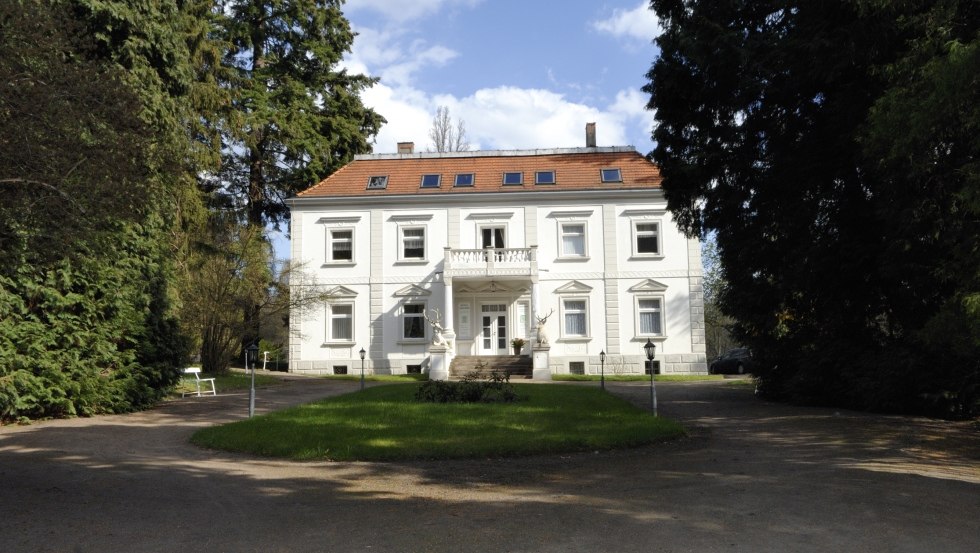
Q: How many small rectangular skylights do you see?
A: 6